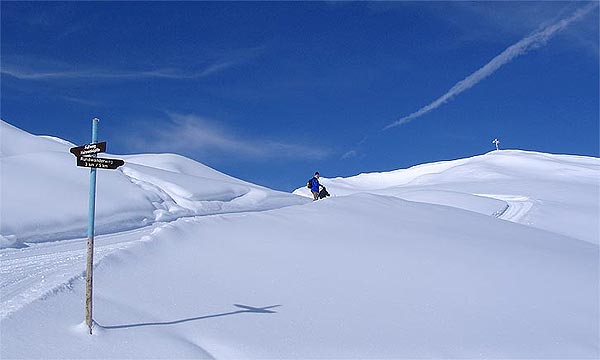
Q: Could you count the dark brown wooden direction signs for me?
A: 2